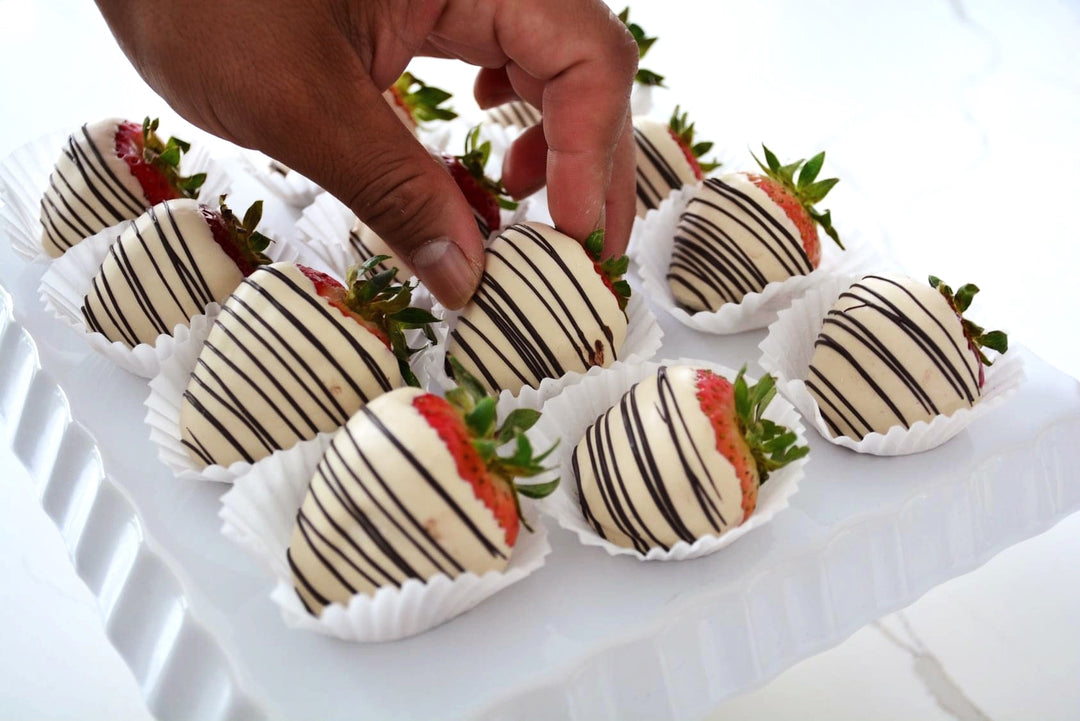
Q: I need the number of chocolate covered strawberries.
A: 12